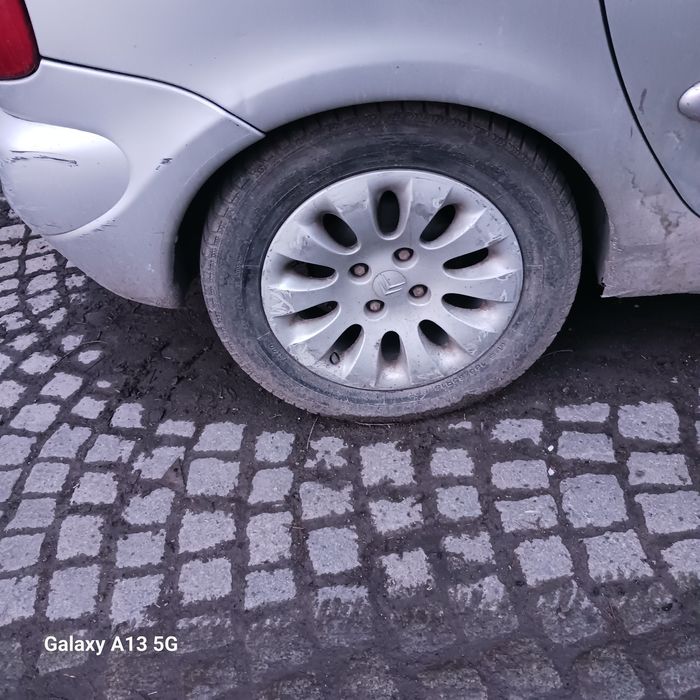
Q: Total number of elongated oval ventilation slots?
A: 10